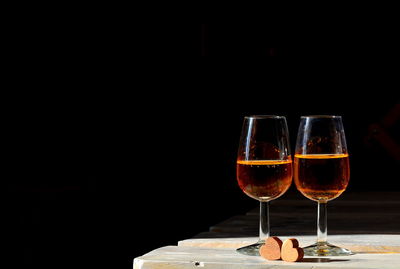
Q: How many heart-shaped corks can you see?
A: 2